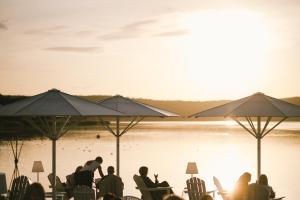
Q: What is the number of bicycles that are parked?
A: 0